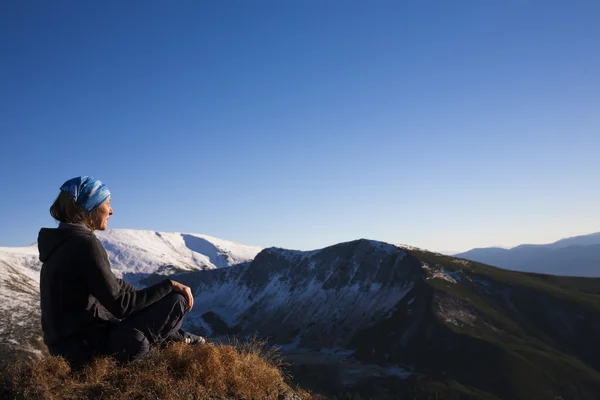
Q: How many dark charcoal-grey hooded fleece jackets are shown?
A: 1